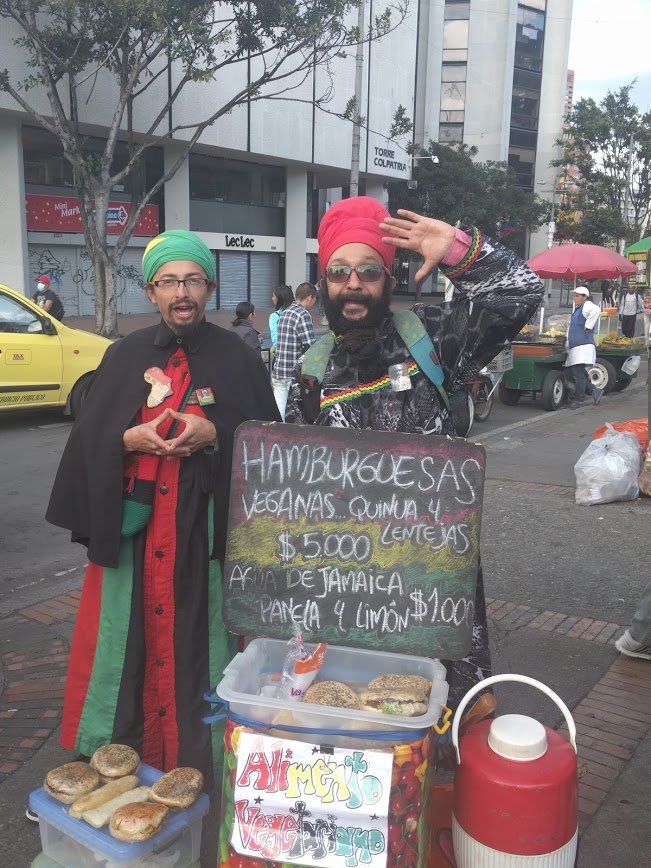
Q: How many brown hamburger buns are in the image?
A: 7